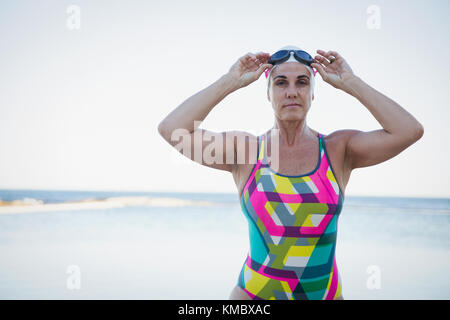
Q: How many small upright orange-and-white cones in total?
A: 0